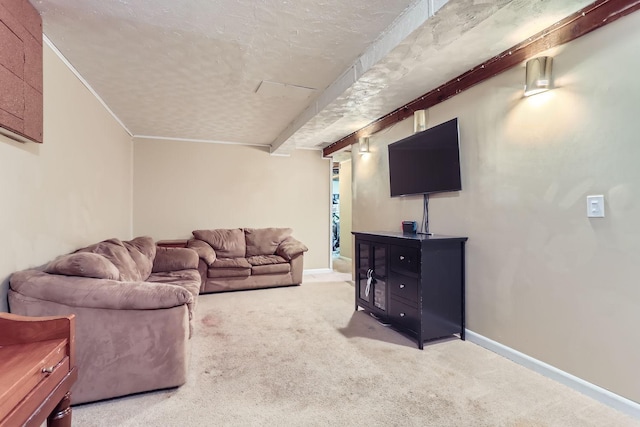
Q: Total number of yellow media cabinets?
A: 0